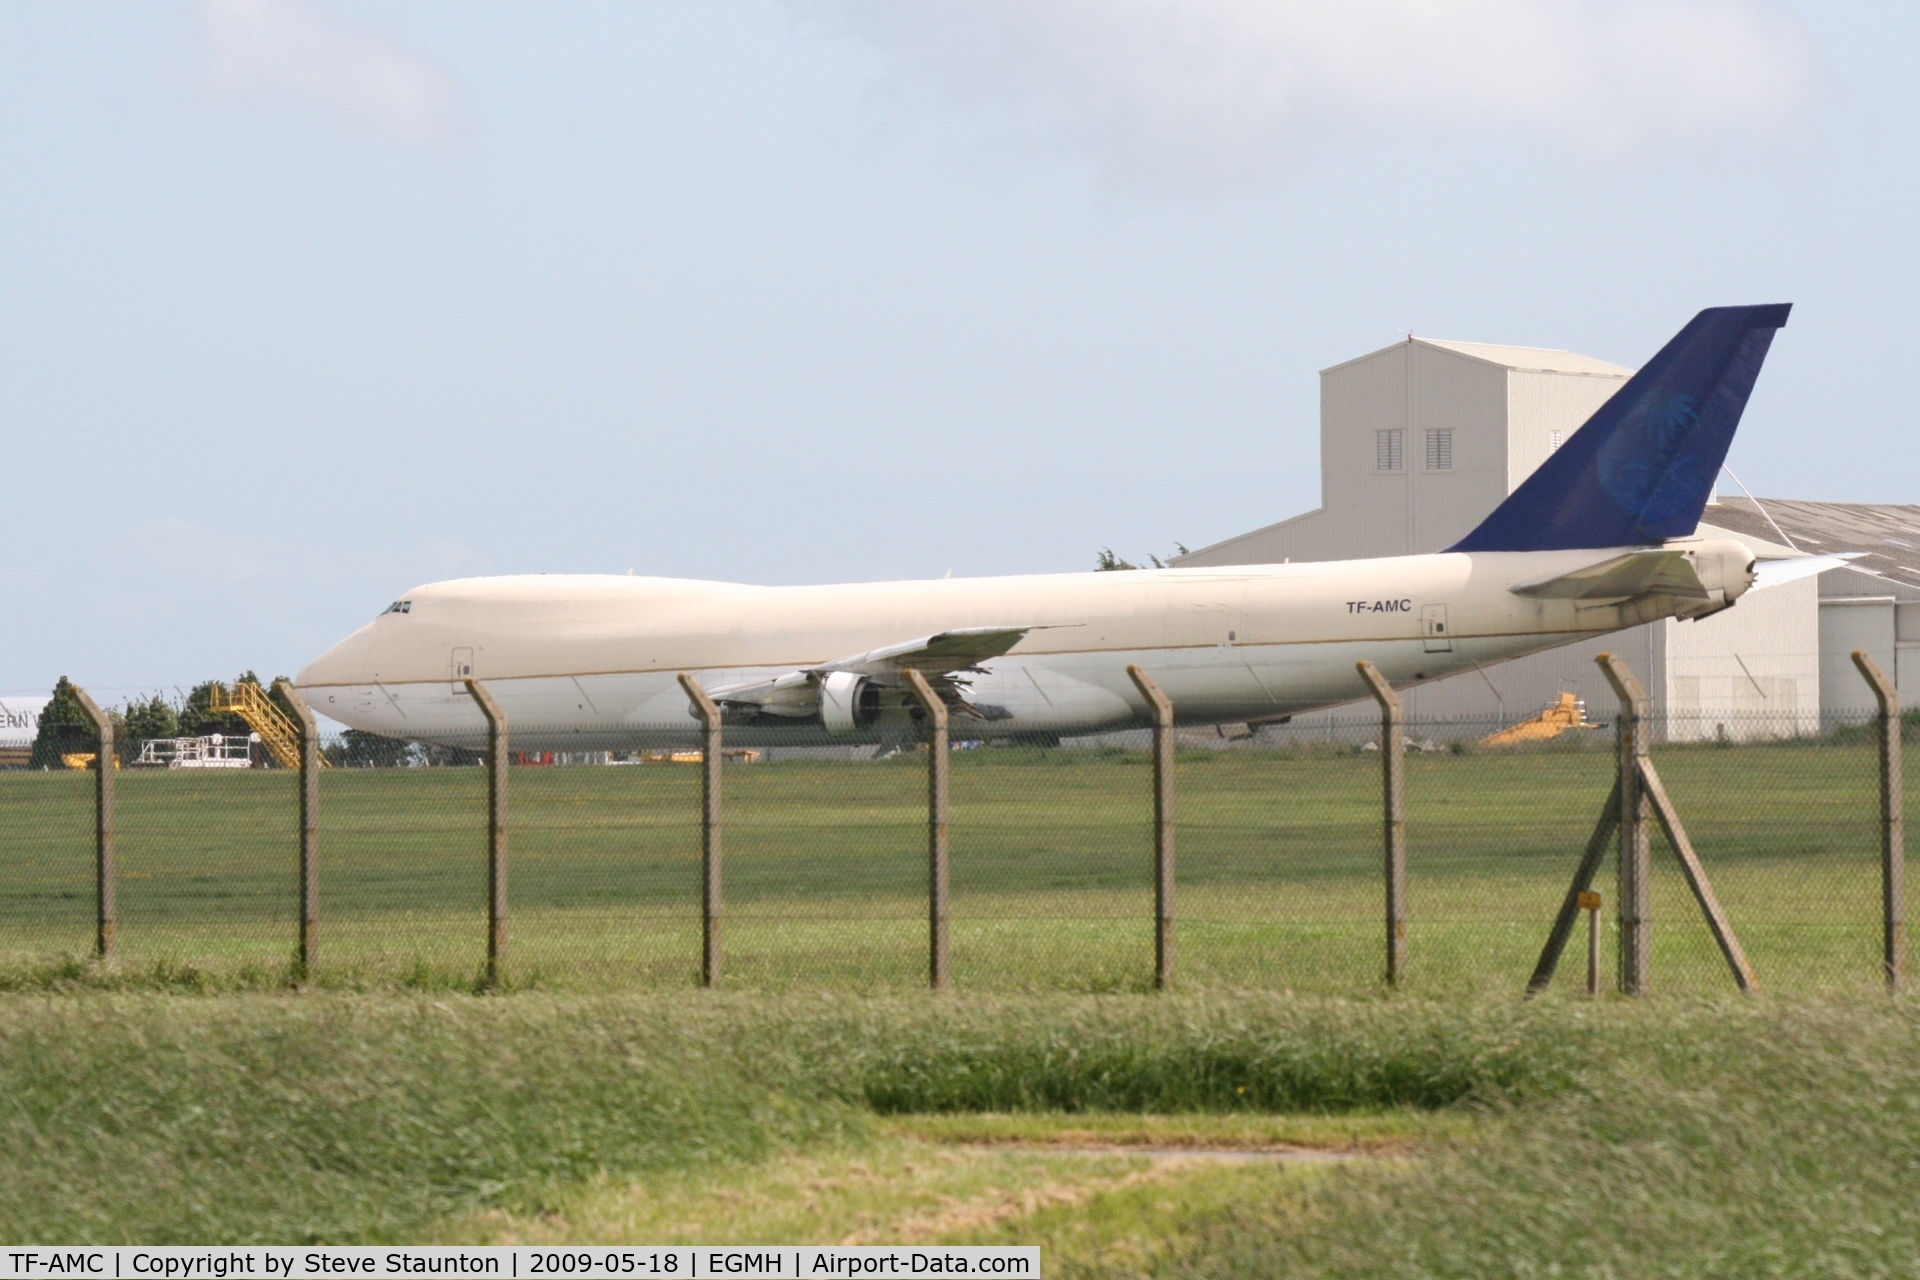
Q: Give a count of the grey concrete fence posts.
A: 9